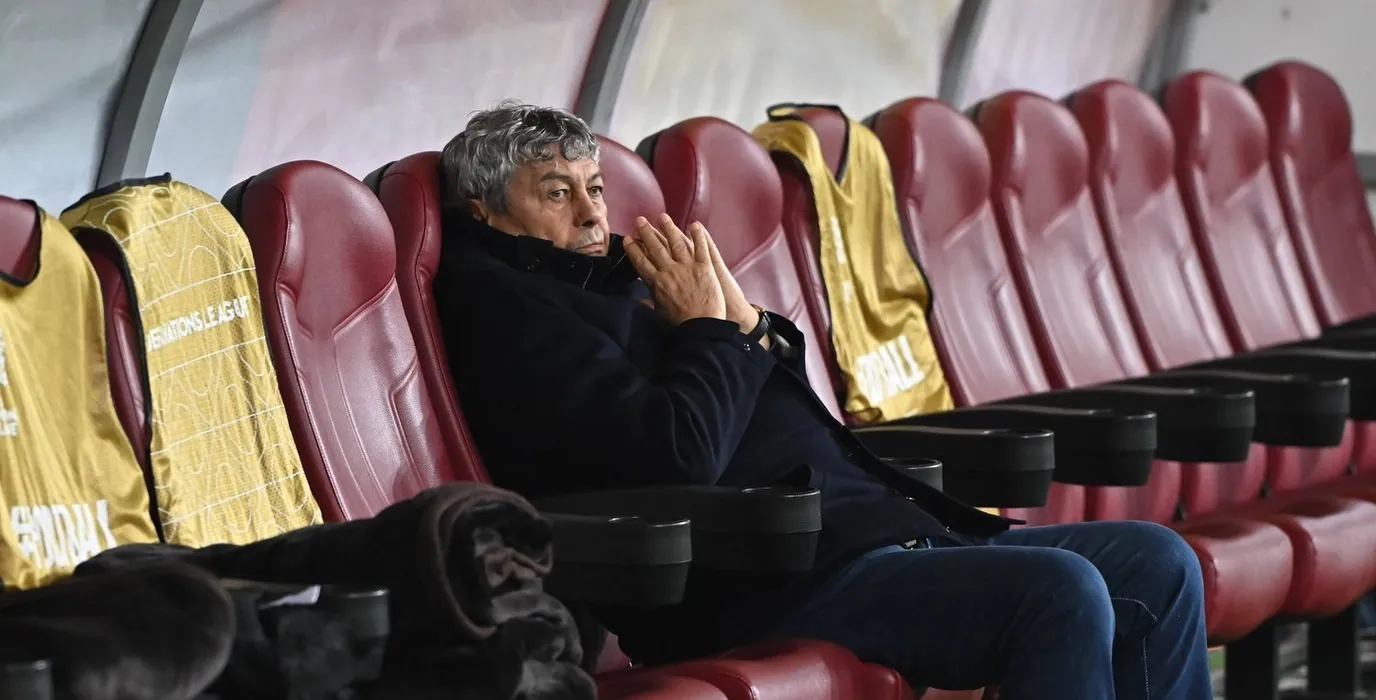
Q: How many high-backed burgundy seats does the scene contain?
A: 12